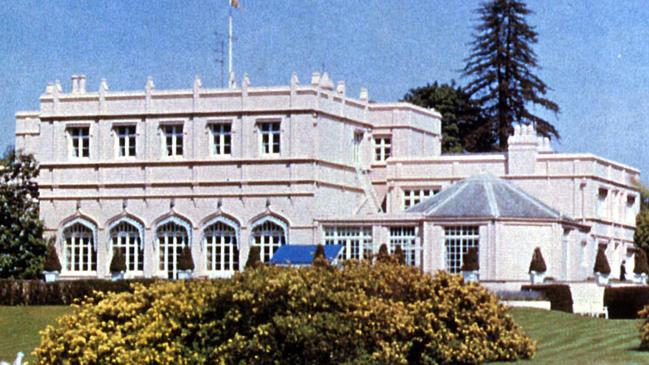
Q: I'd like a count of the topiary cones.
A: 11